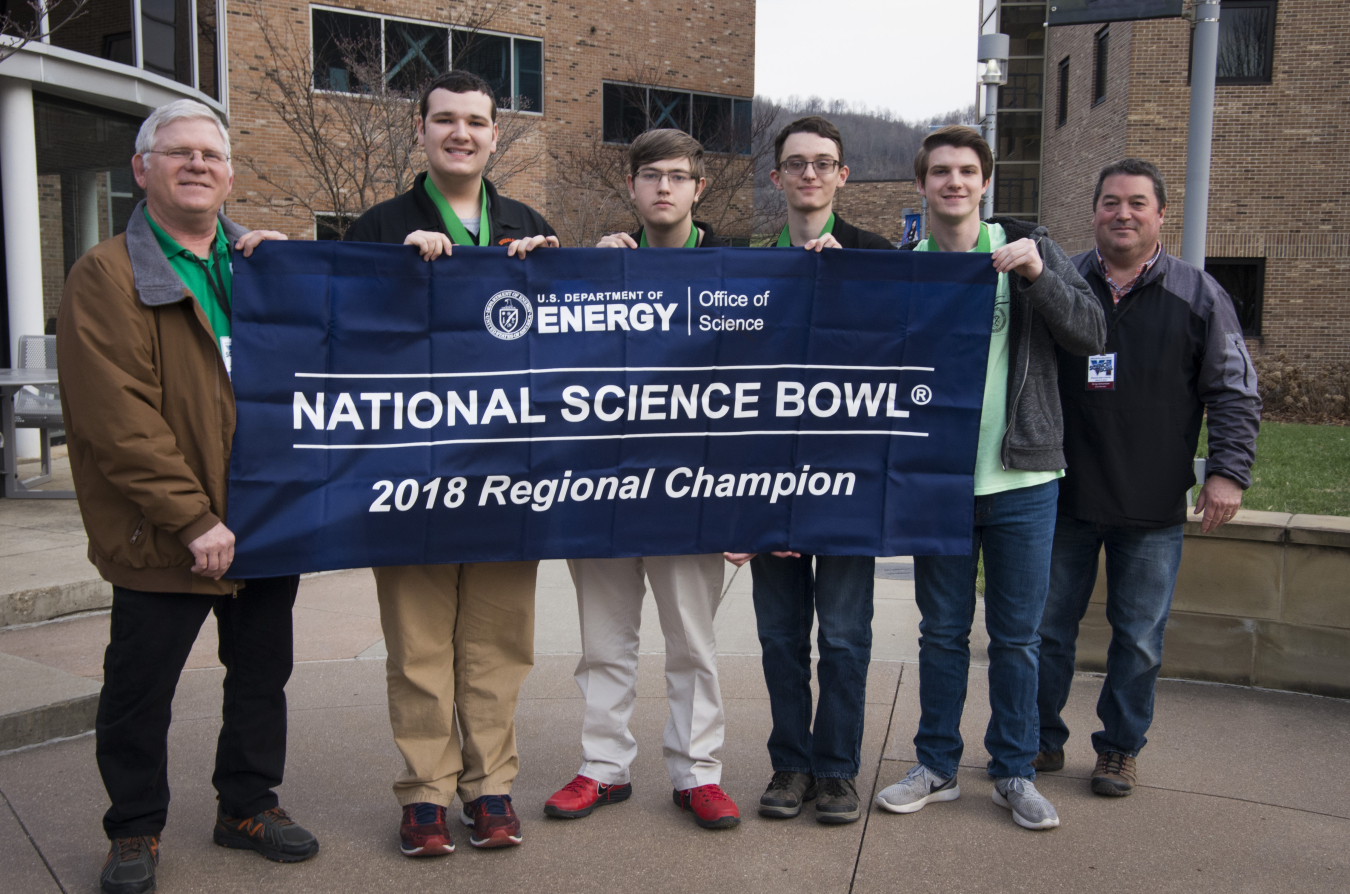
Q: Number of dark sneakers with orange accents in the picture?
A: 2